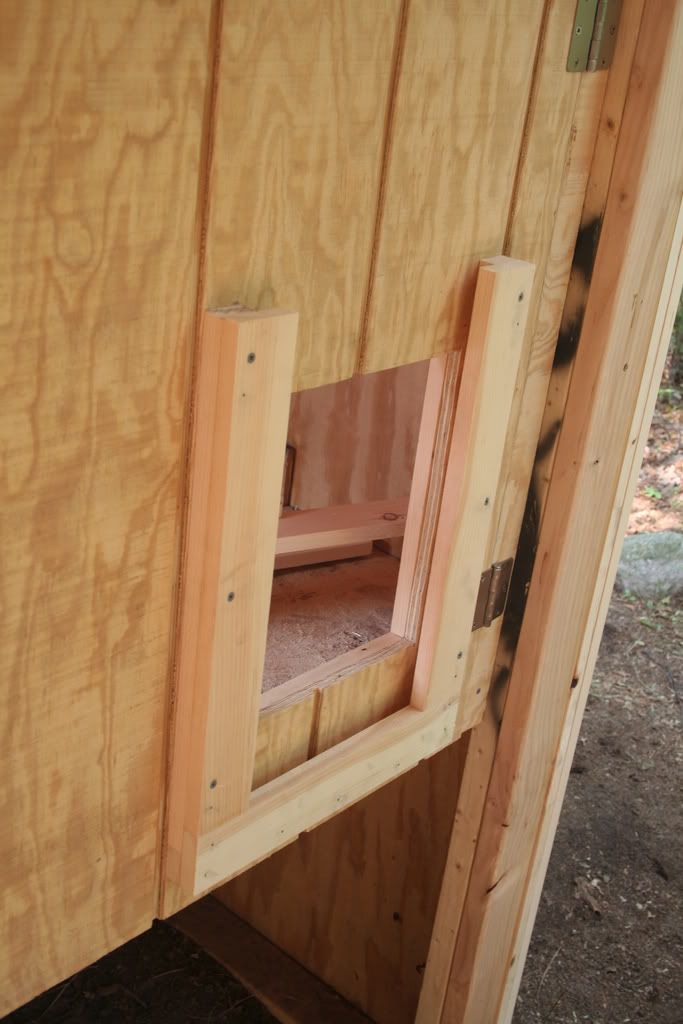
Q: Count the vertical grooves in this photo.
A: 3